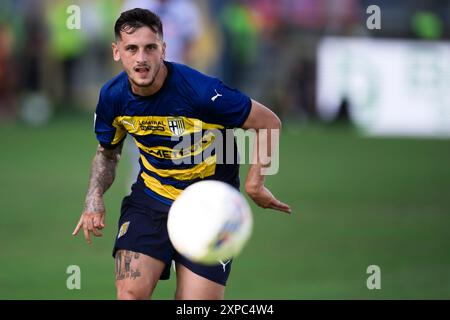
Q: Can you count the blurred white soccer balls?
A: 1